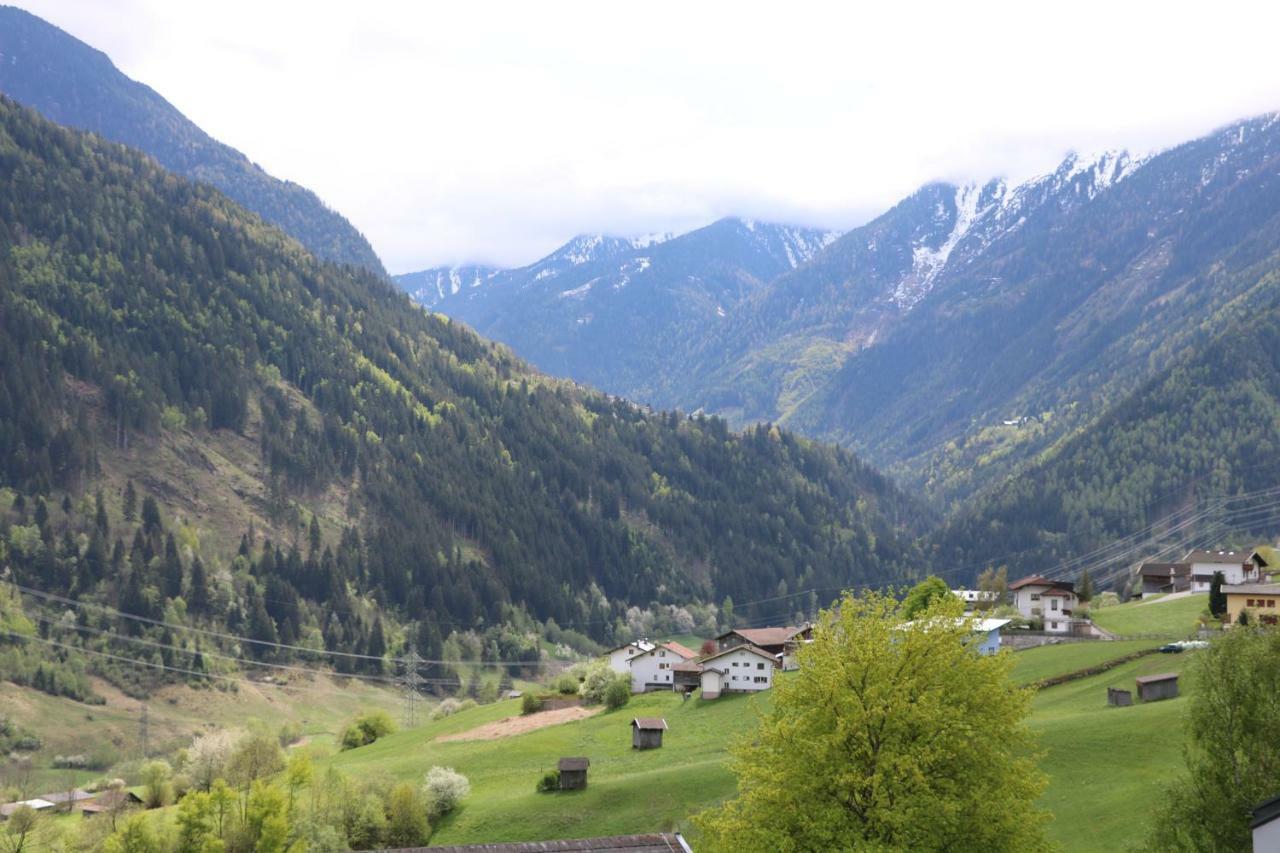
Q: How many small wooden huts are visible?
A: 4